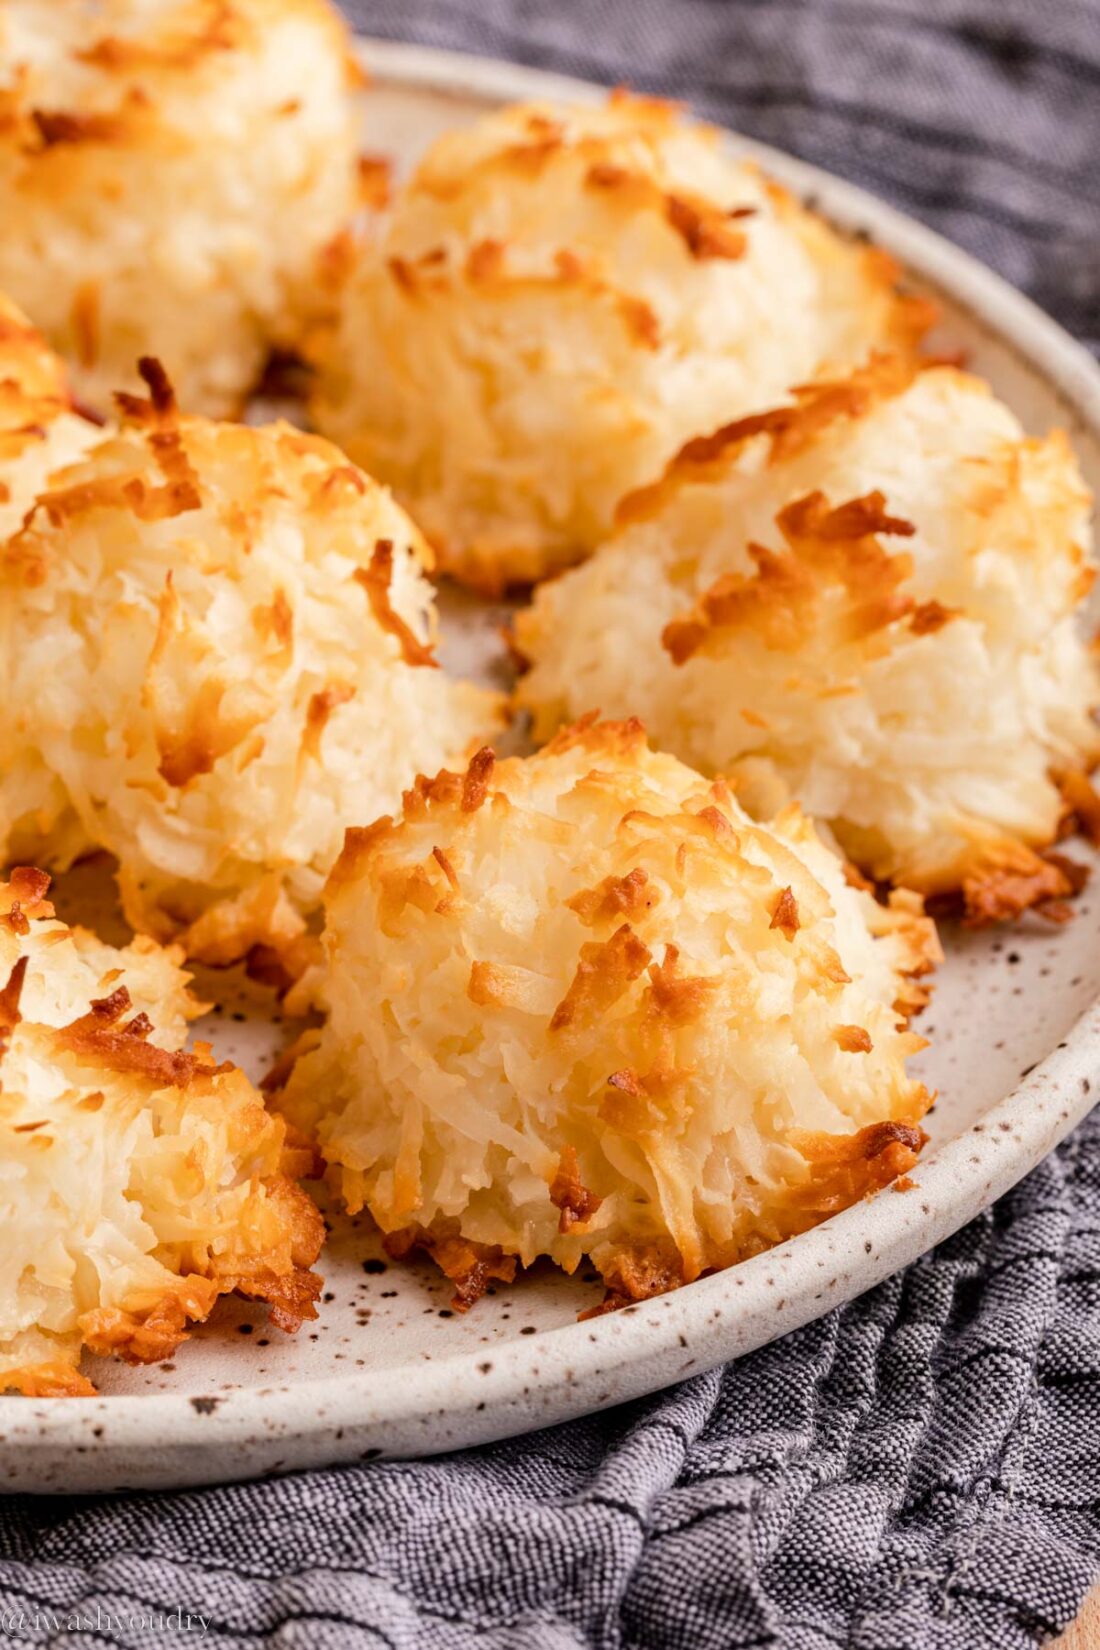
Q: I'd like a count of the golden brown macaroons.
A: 7